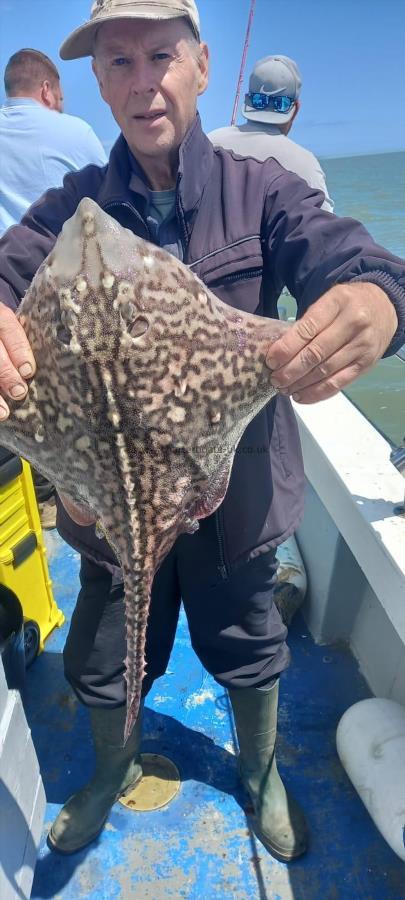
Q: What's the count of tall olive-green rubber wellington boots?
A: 2